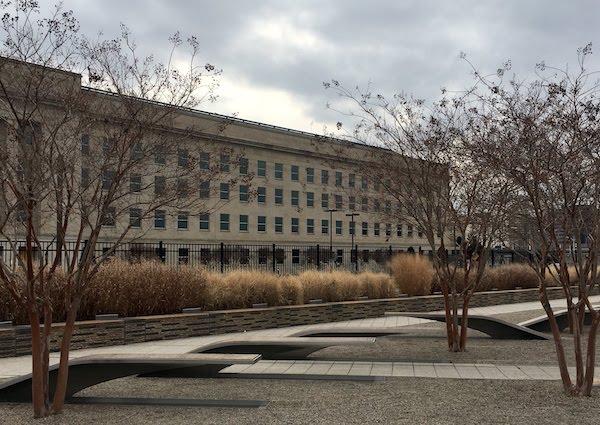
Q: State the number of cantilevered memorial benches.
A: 5